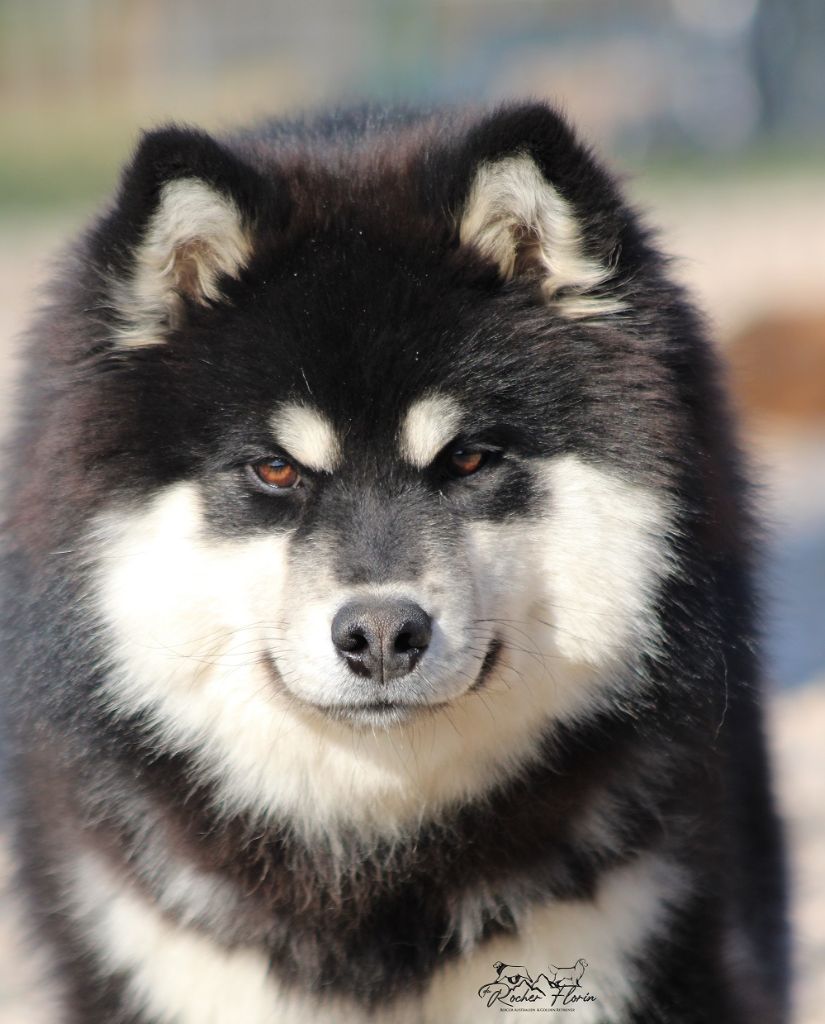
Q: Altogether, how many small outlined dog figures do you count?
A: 2